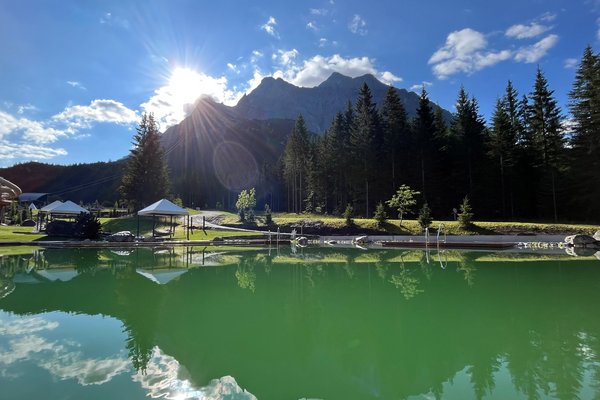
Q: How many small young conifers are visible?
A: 5